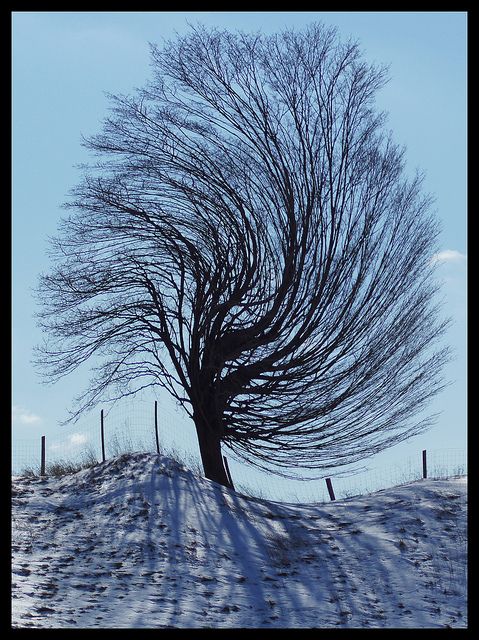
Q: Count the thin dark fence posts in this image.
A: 6